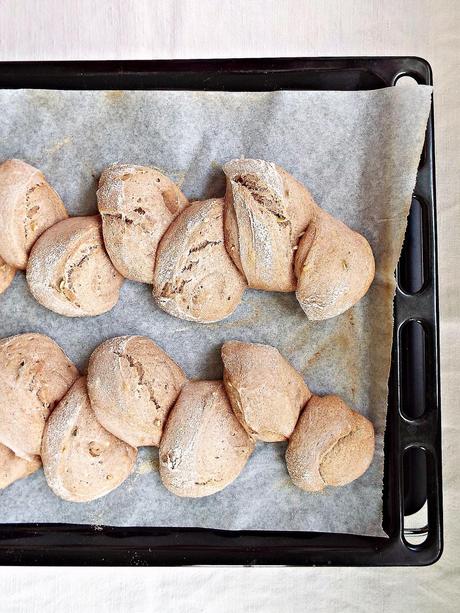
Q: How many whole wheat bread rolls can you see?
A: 14